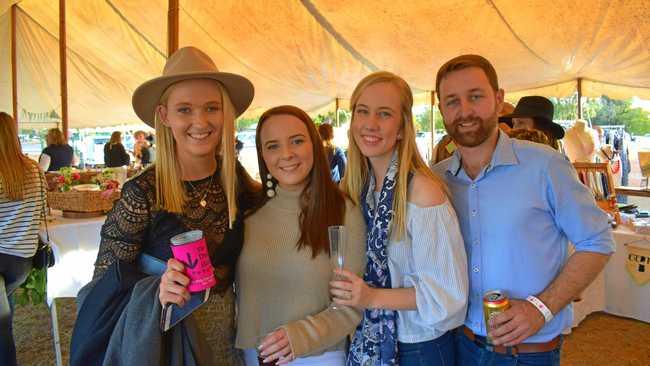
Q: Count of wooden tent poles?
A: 6